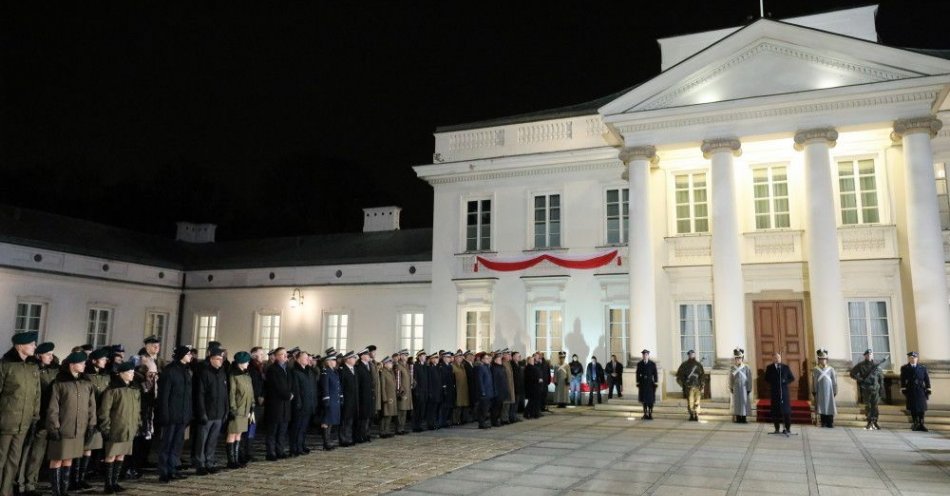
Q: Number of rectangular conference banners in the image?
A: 0